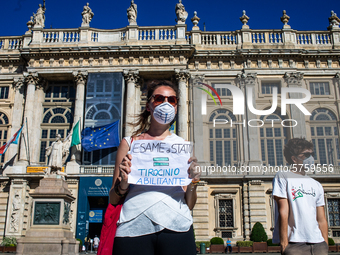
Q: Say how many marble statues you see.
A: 5